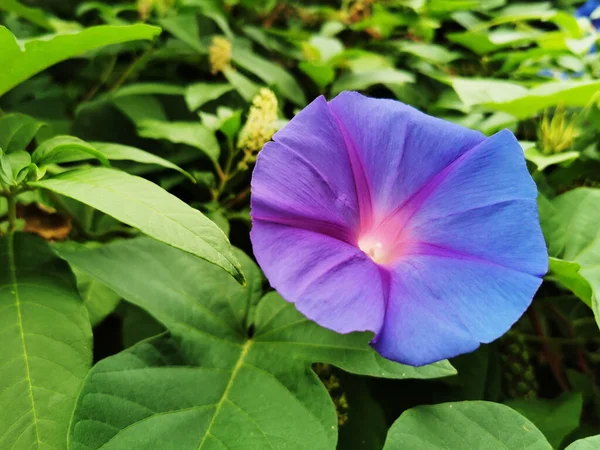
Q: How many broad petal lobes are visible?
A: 5